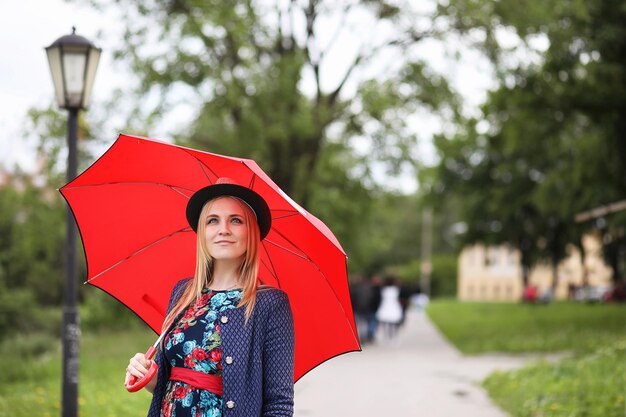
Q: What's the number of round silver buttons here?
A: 3